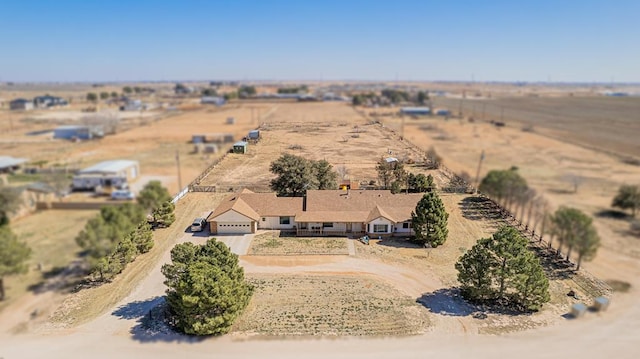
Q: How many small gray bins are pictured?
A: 2